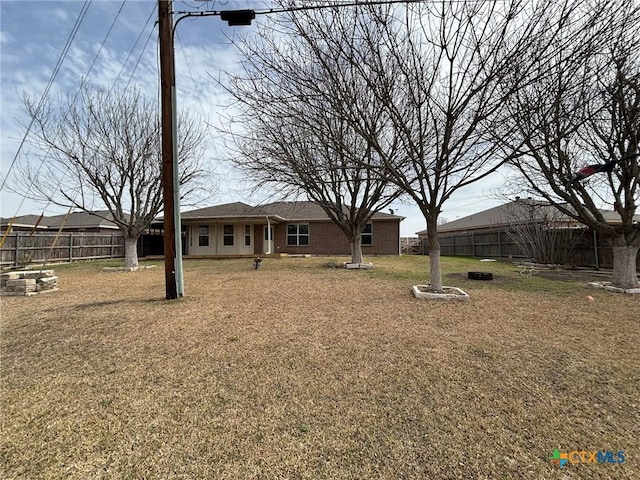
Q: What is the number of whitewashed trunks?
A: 4